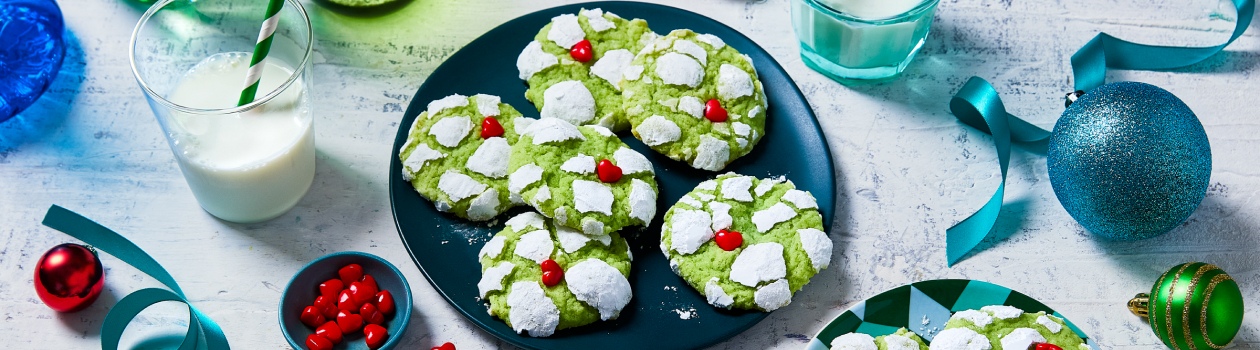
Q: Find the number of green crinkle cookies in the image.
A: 8